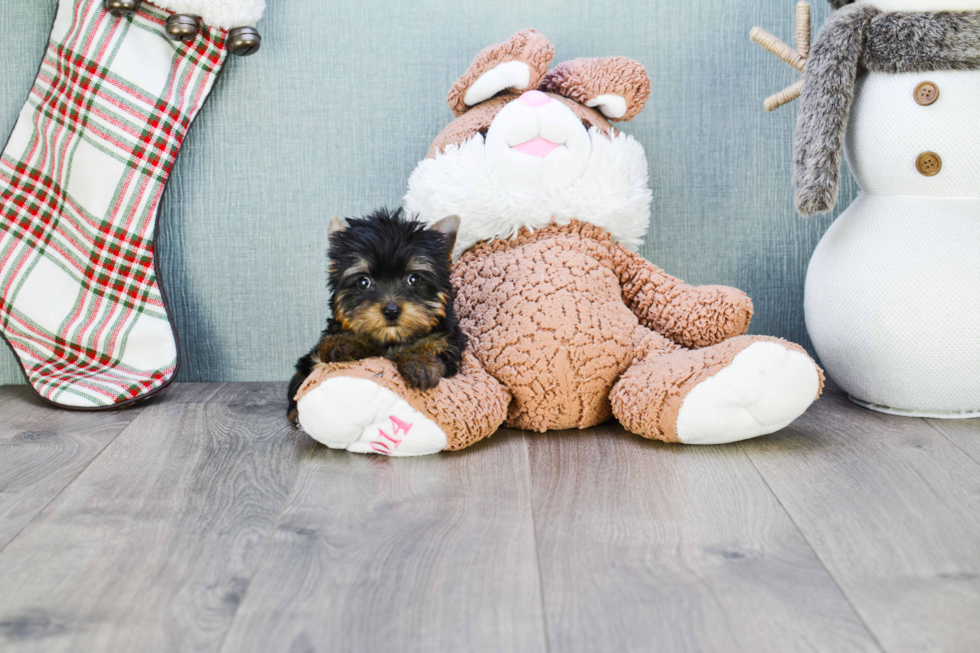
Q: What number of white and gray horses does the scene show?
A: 0